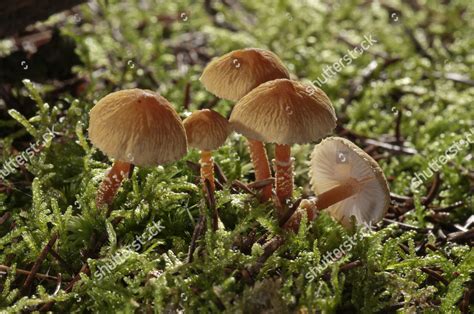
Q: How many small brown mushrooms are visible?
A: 5